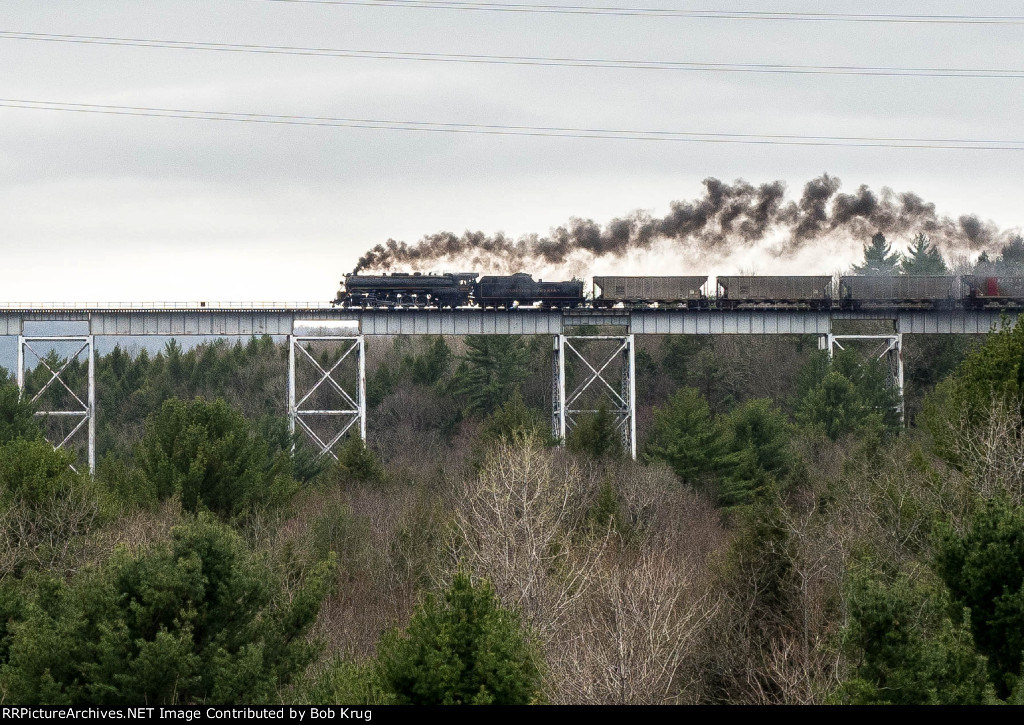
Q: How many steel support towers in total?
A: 4